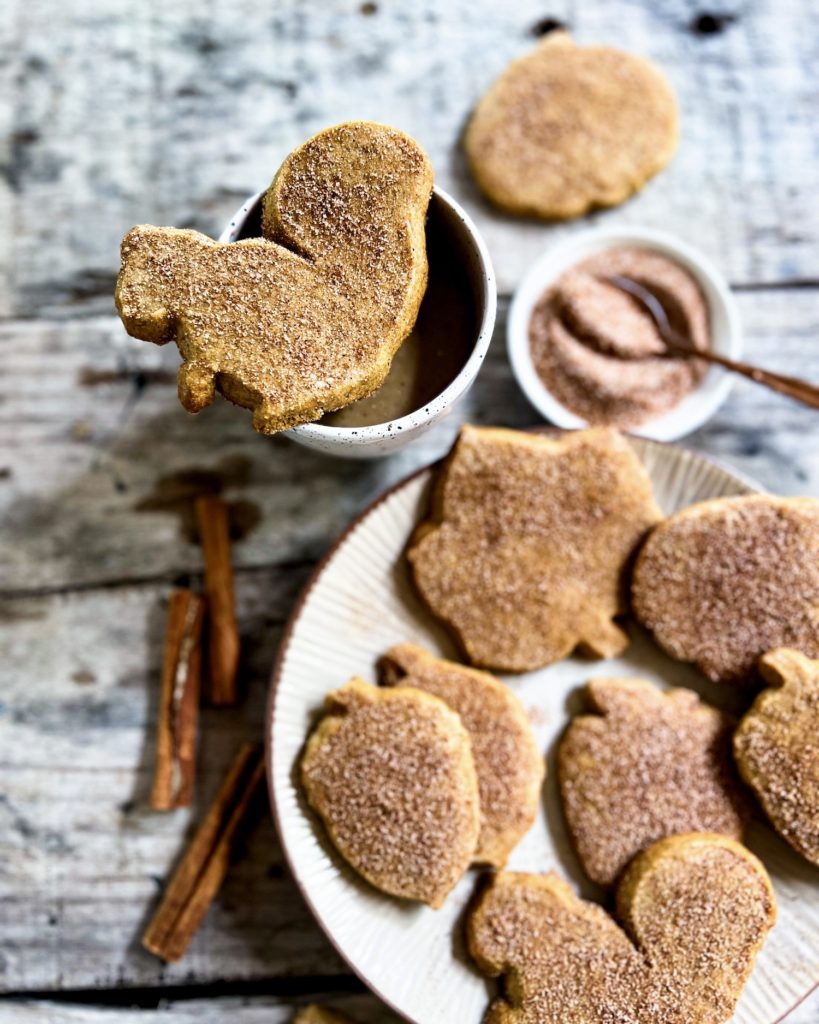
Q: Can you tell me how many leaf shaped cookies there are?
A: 1